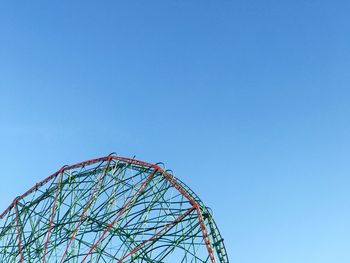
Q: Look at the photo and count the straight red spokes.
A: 5